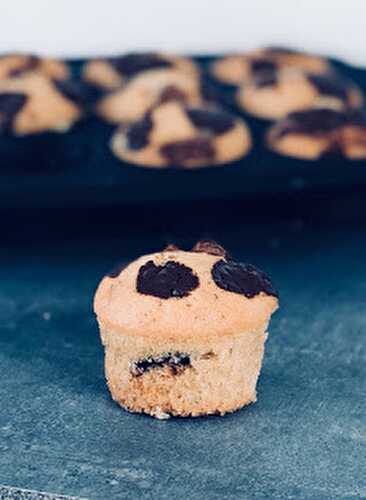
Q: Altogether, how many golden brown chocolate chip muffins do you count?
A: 9